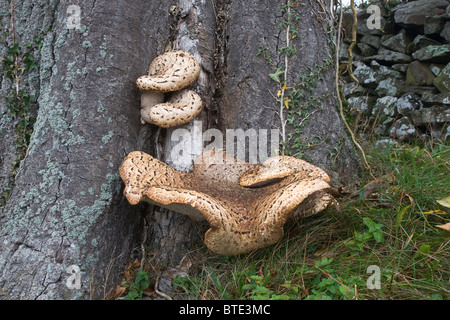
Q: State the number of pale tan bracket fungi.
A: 3